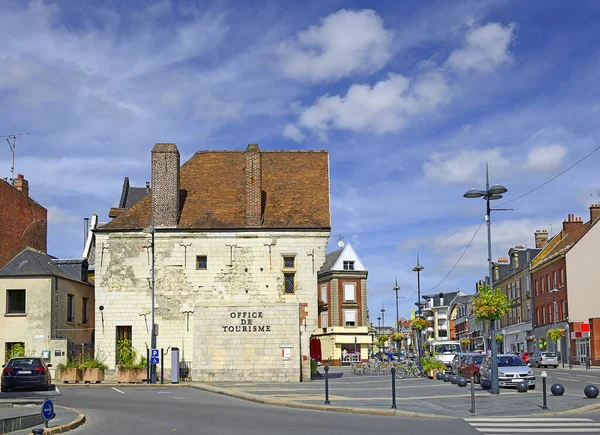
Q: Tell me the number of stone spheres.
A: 8